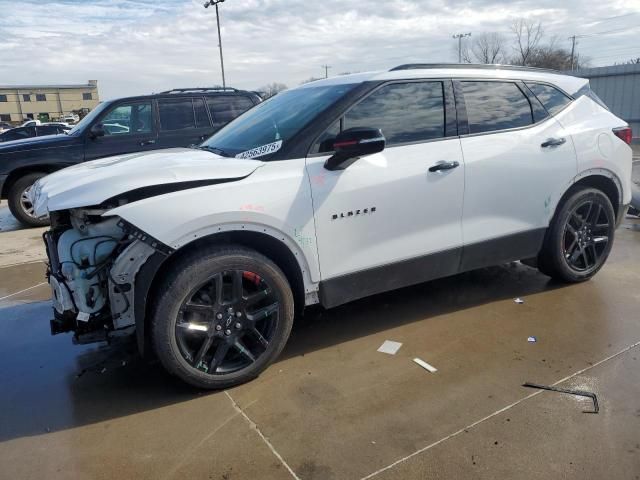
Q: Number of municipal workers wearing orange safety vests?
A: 0